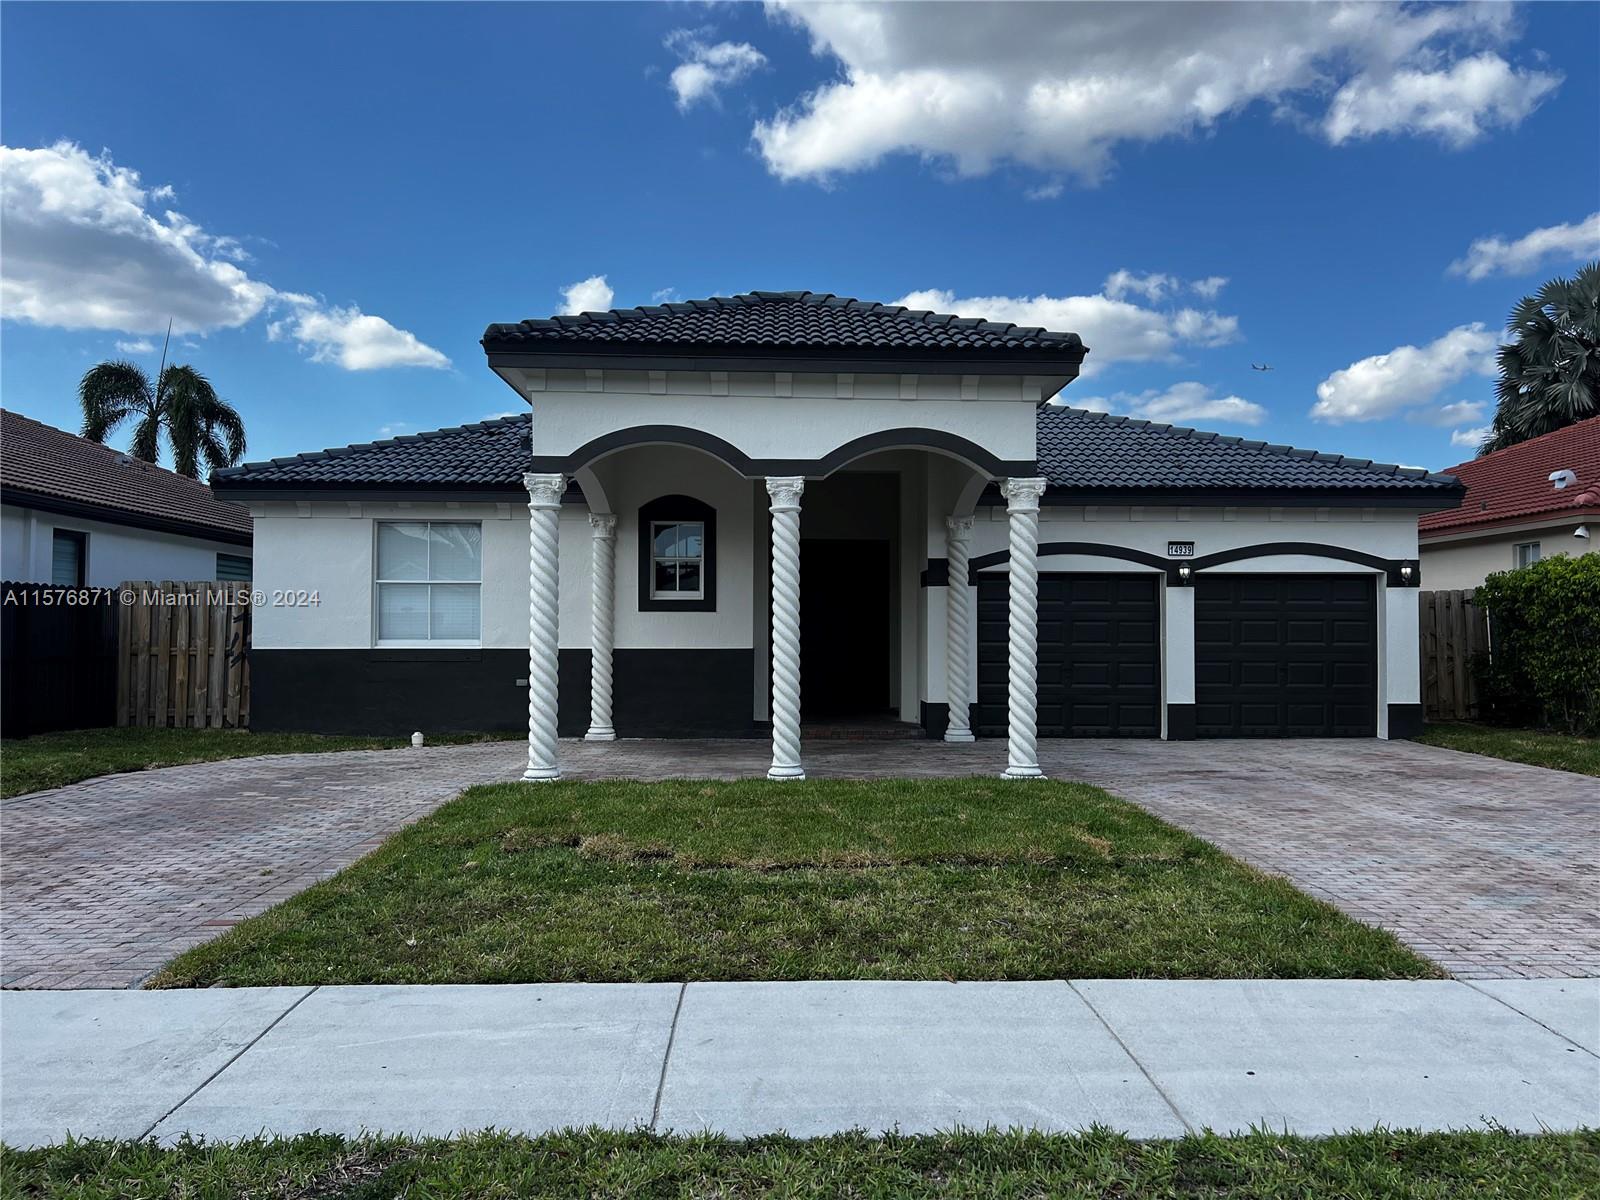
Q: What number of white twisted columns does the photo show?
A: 5